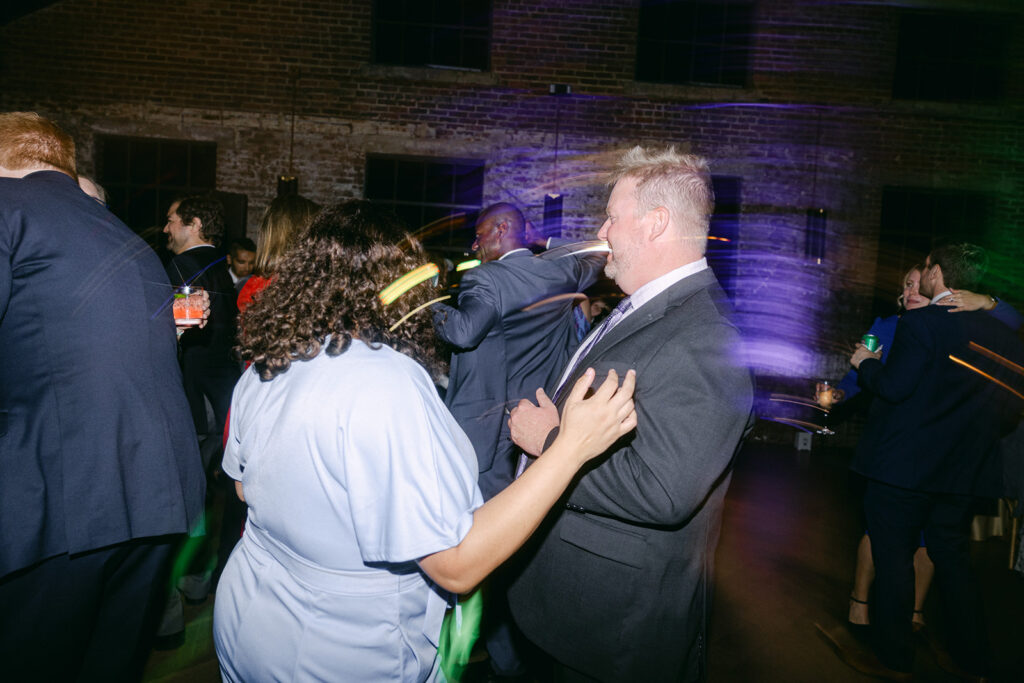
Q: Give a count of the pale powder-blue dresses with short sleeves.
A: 1